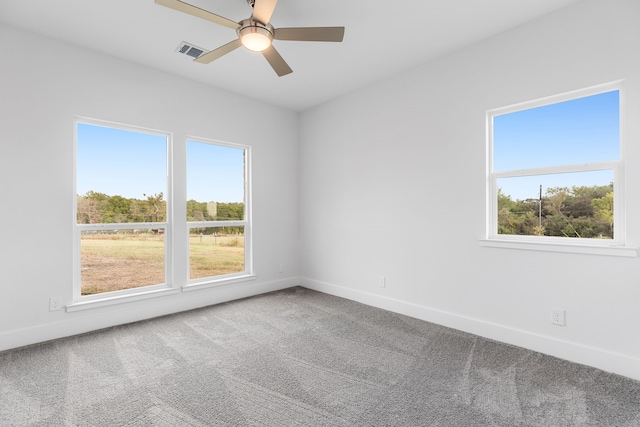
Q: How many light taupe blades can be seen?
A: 5